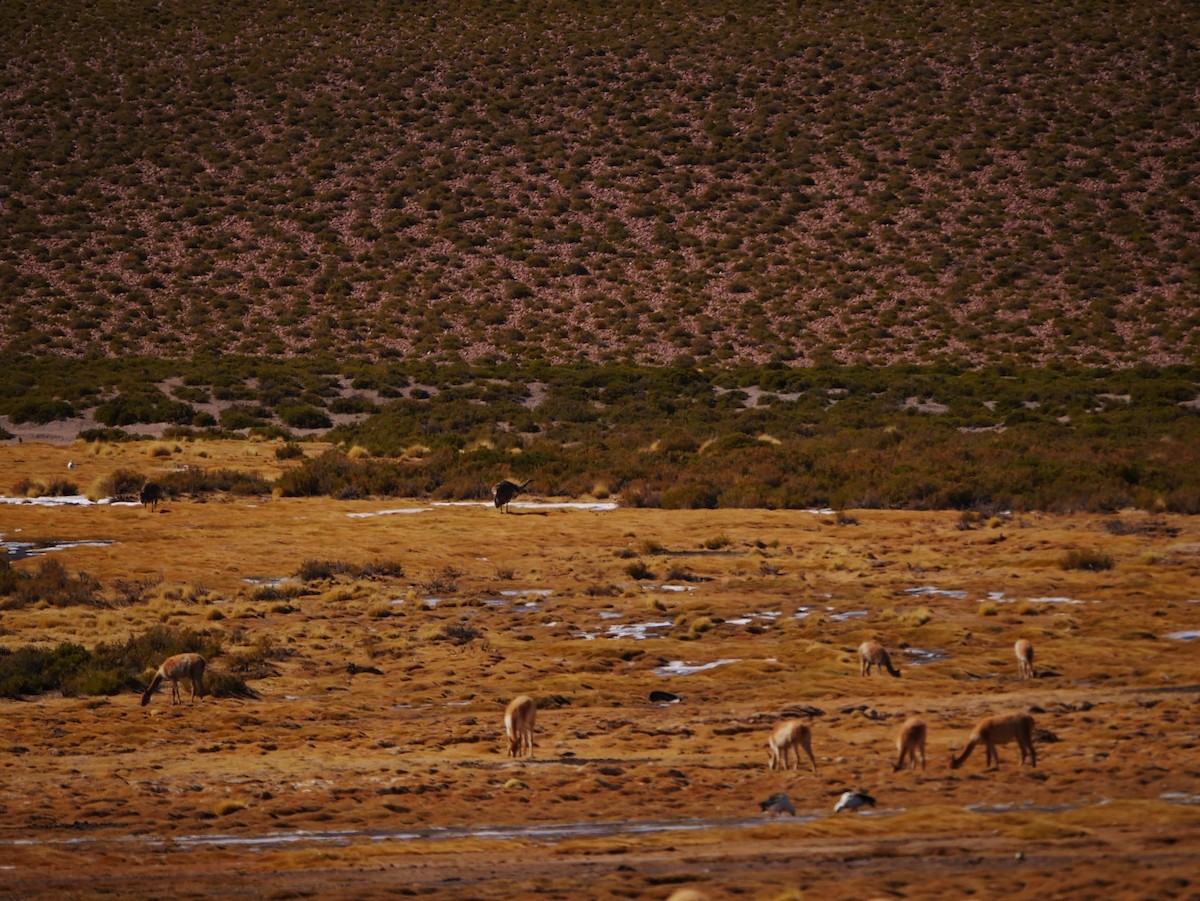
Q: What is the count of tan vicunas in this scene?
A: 7